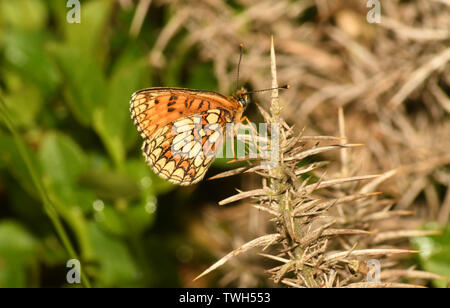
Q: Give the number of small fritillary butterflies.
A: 1